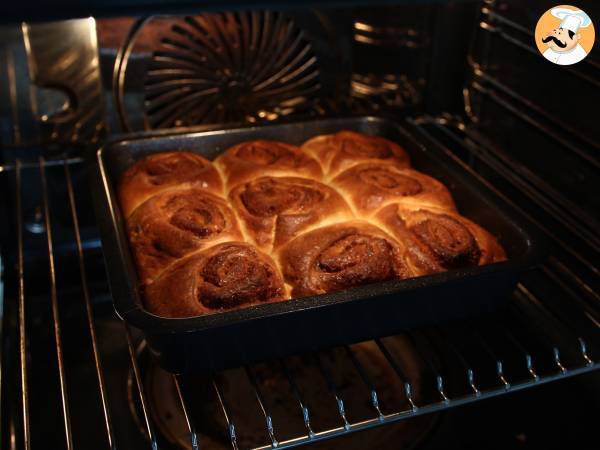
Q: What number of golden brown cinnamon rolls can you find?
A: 9